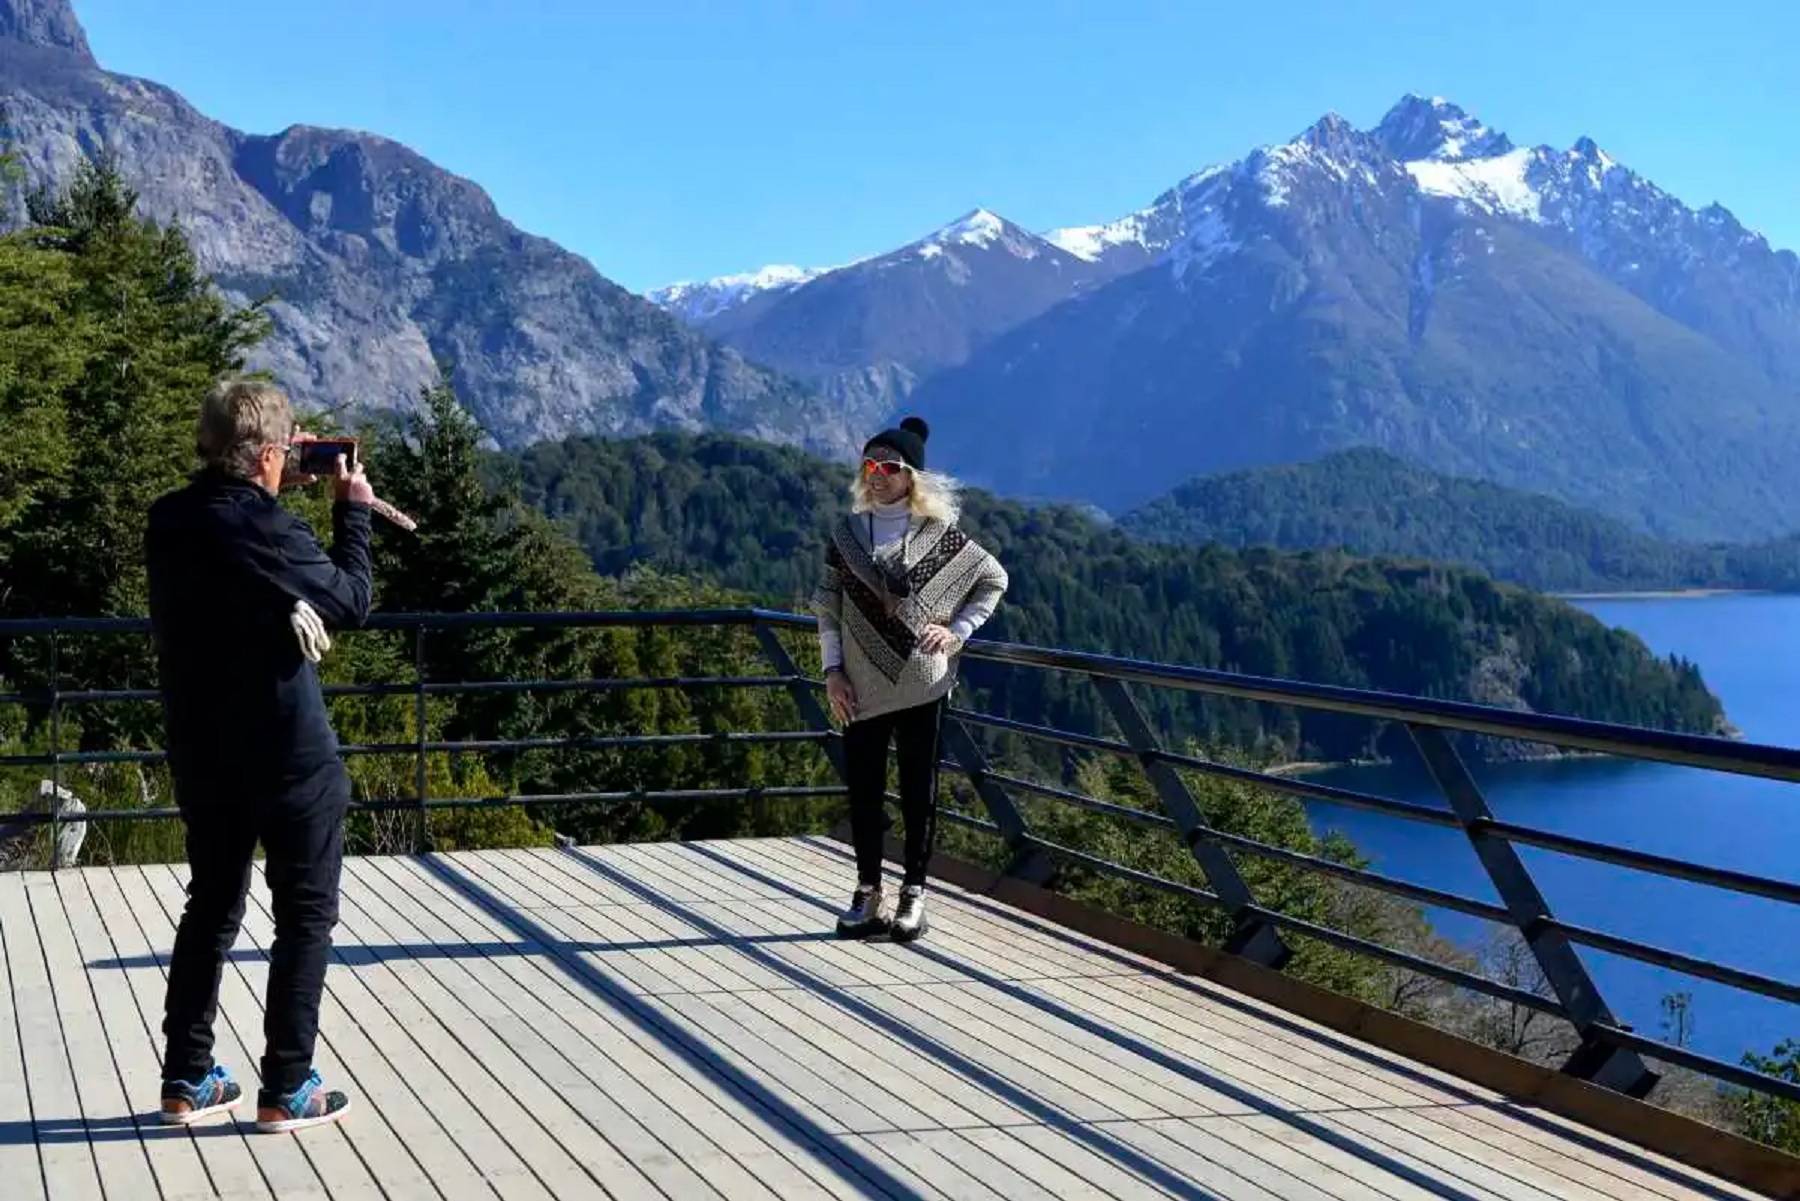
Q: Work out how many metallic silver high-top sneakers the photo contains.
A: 2